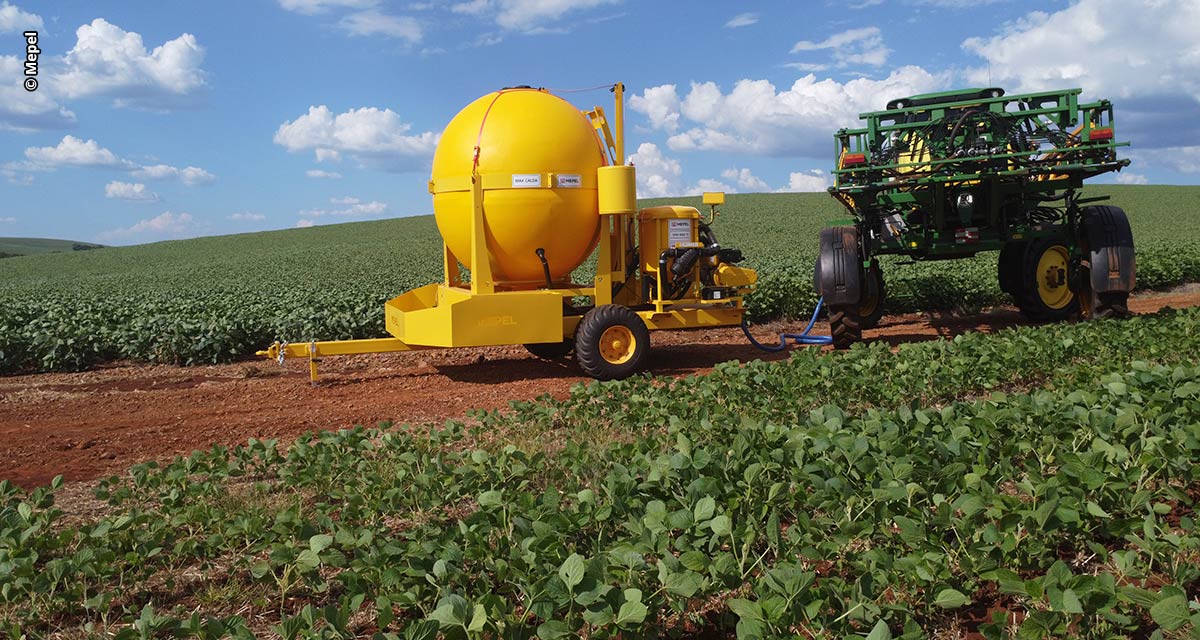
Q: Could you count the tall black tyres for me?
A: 4